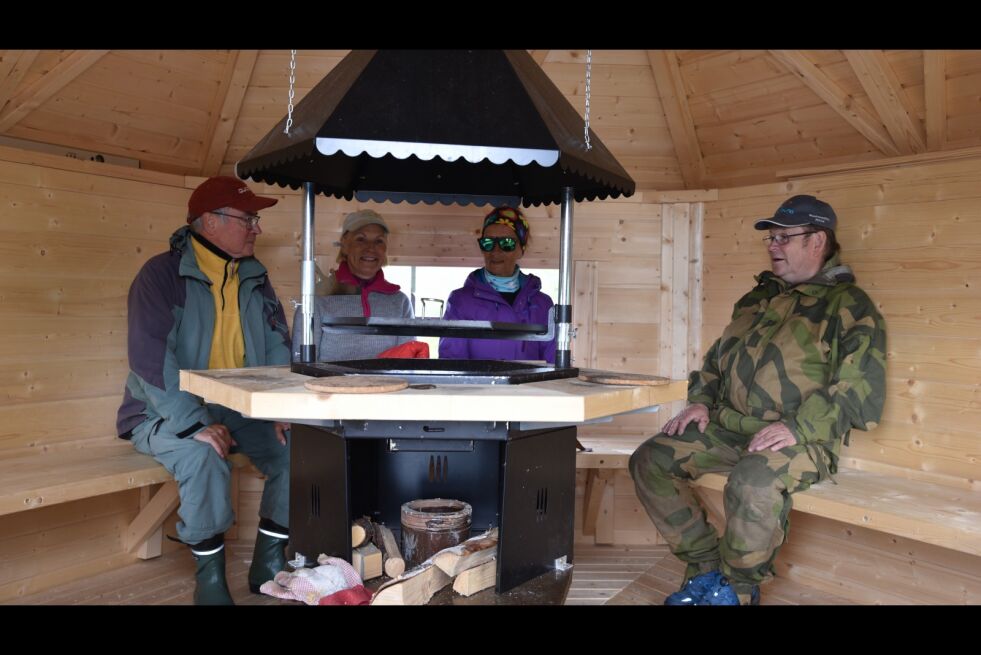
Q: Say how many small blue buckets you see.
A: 0